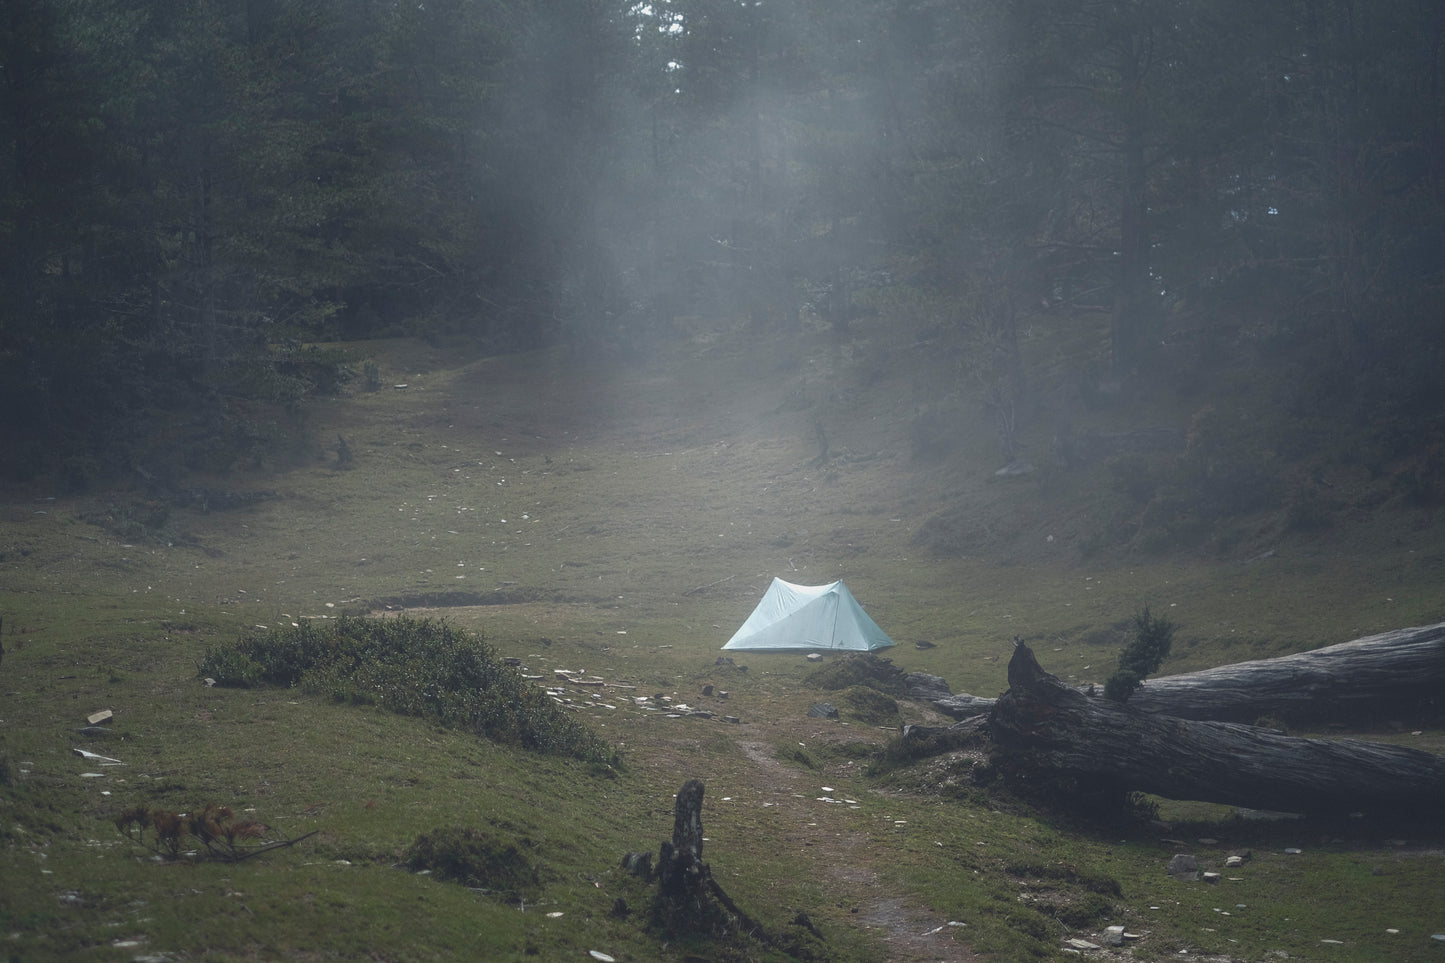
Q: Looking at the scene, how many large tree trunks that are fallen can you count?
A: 2